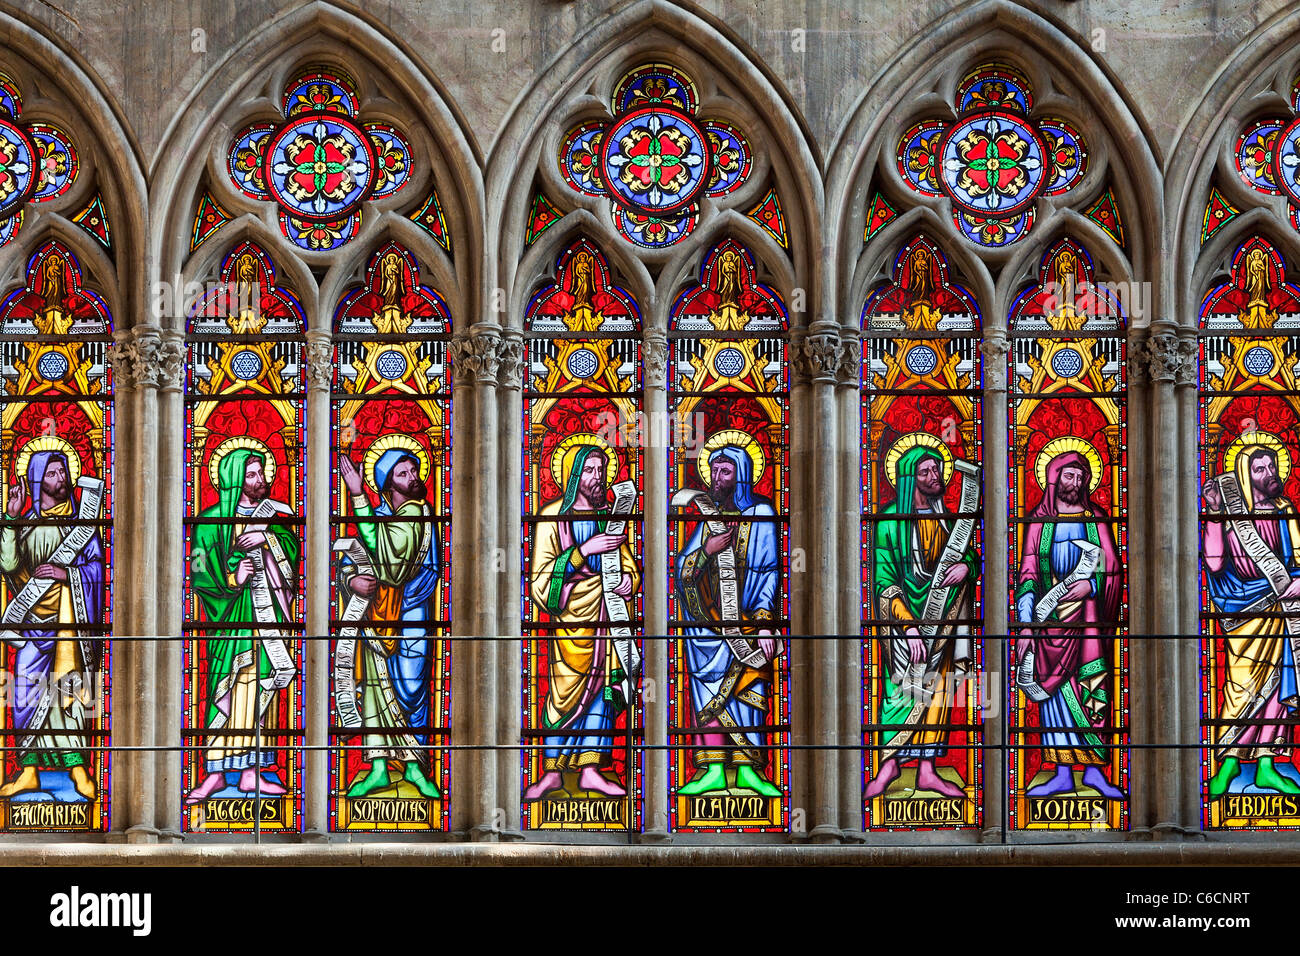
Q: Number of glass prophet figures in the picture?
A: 8